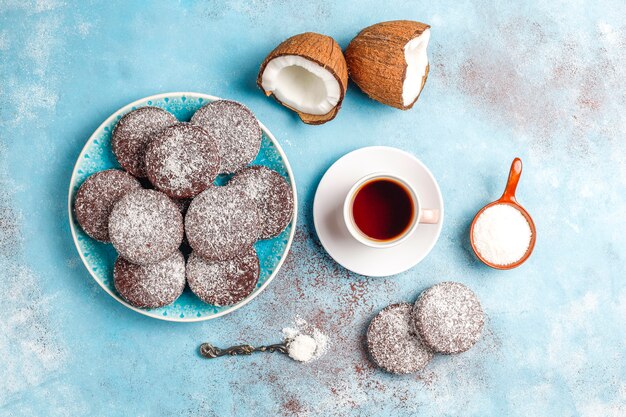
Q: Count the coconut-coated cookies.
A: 11